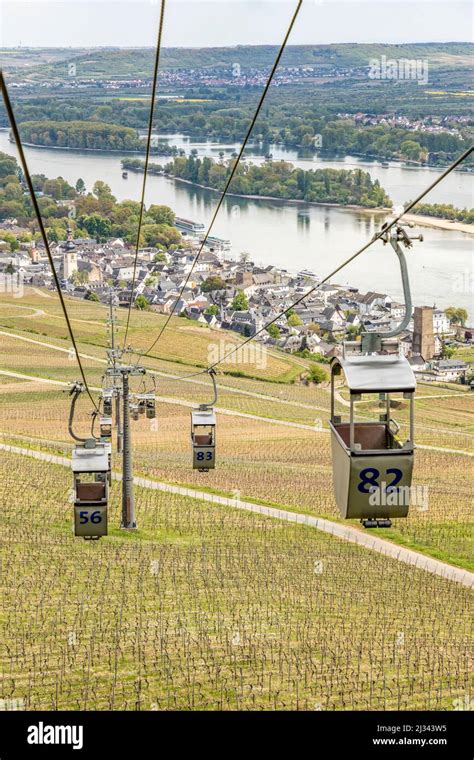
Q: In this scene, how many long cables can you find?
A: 4